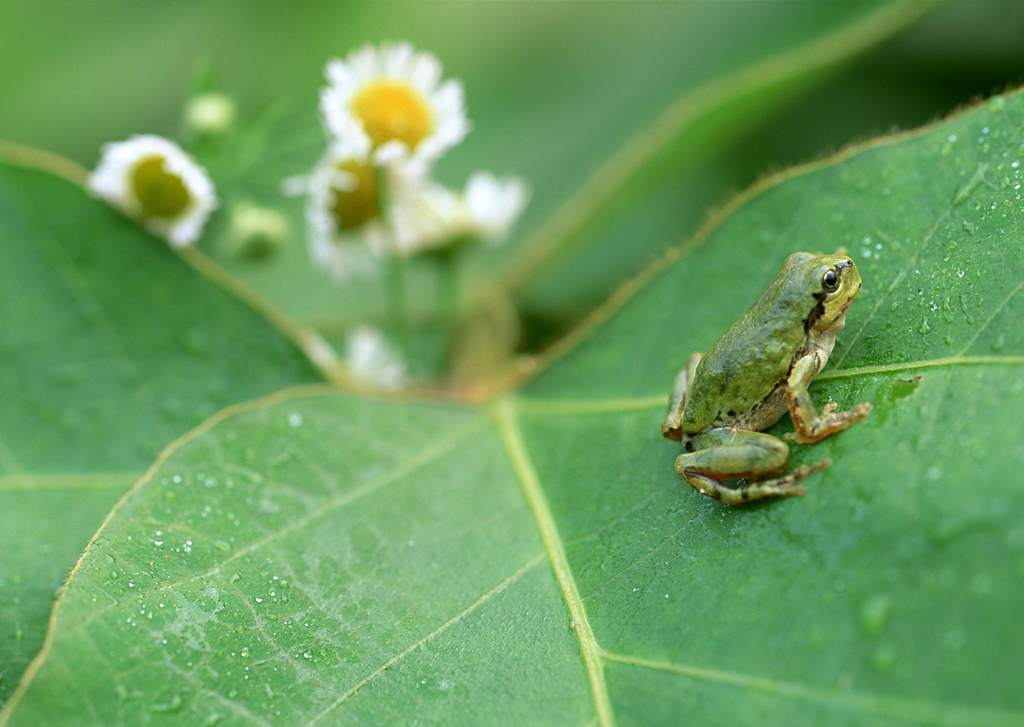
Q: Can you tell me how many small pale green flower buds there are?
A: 2